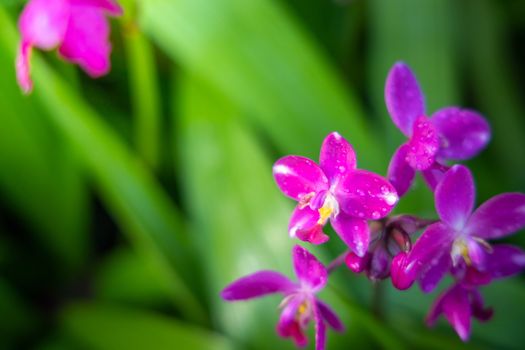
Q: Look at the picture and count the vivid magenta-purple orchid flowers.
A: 6